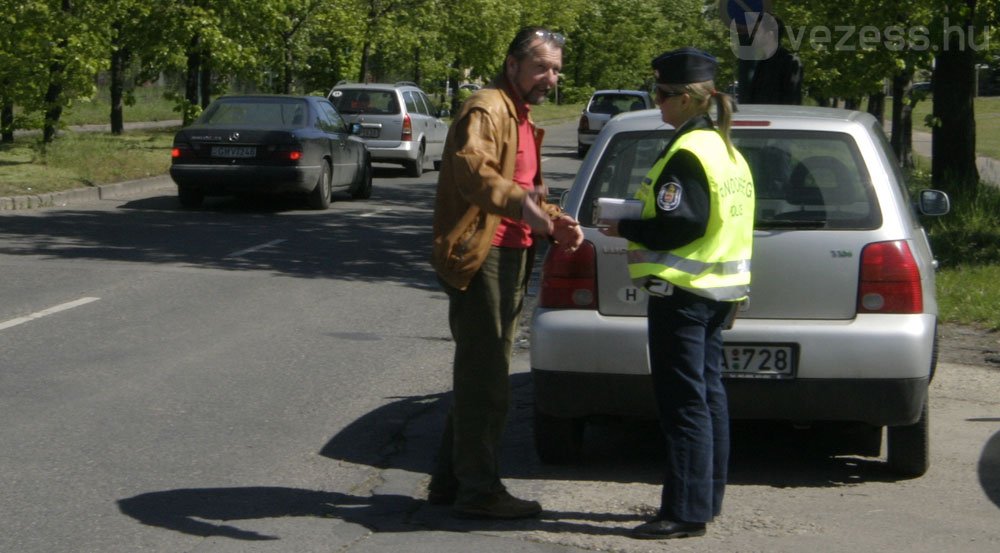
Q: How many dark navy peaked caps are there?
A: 1